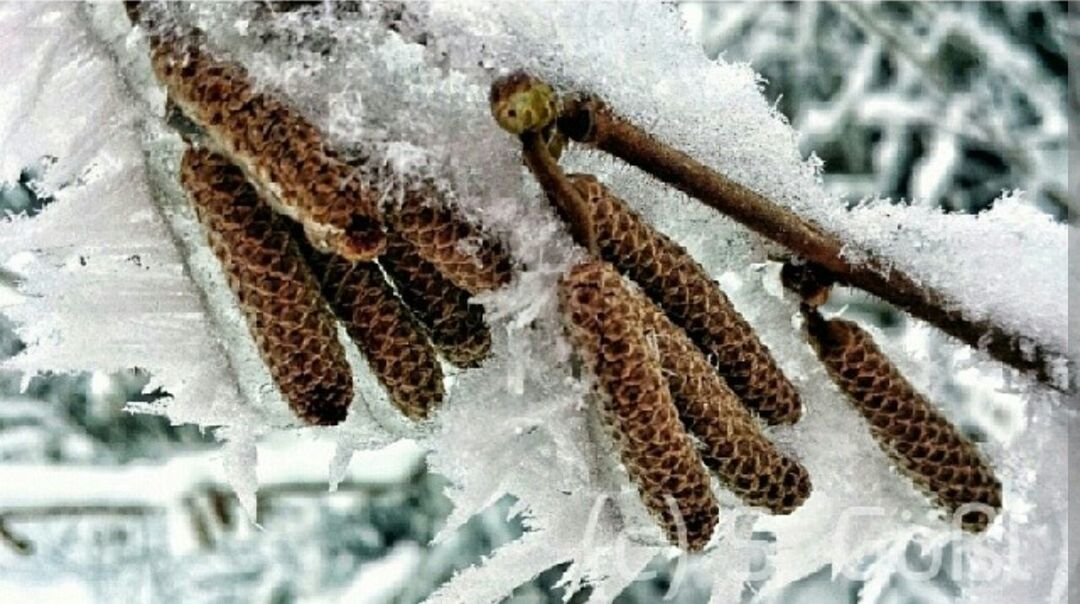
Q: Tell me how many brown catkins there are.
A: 9